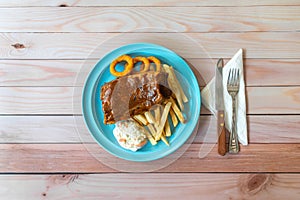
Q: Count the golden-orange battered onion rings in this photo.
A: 3